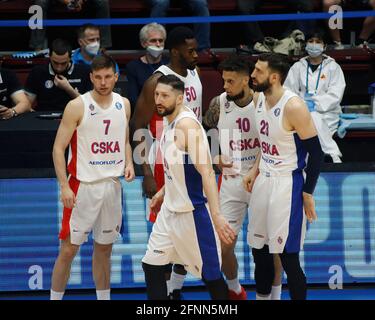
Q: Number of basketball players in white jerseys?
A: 5